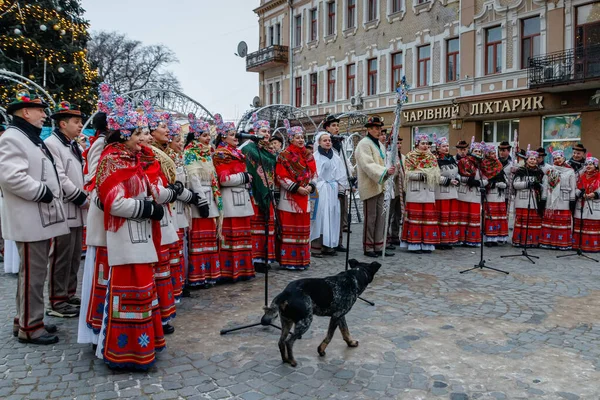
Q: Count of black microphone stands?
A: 5